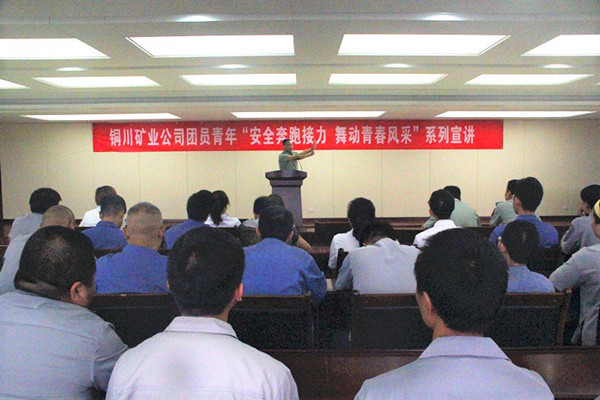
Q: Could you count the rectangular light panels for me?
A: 12